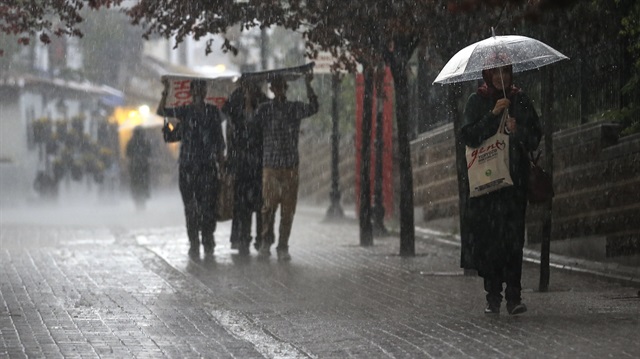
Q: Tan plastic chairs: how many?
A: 0